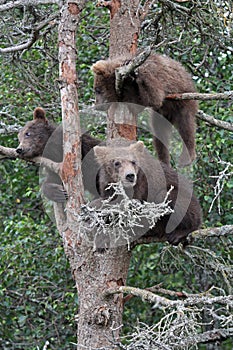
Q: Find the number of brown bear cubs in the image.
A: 3